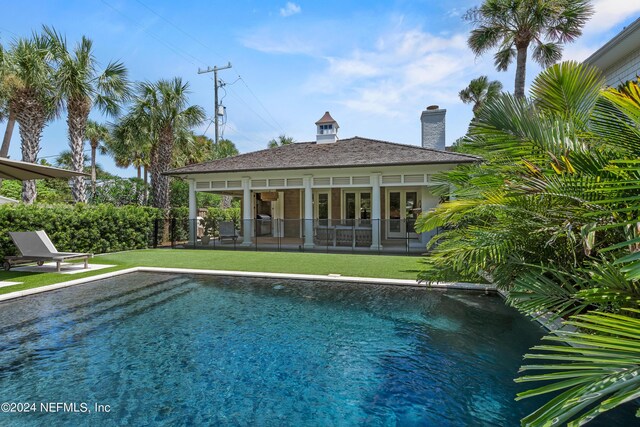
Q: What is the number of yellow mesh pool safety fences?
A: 0